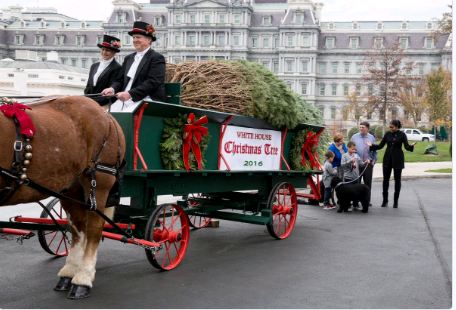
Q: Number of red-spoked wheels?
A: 4